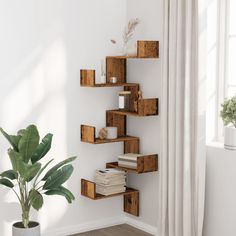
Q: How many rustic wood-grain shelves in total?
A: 6